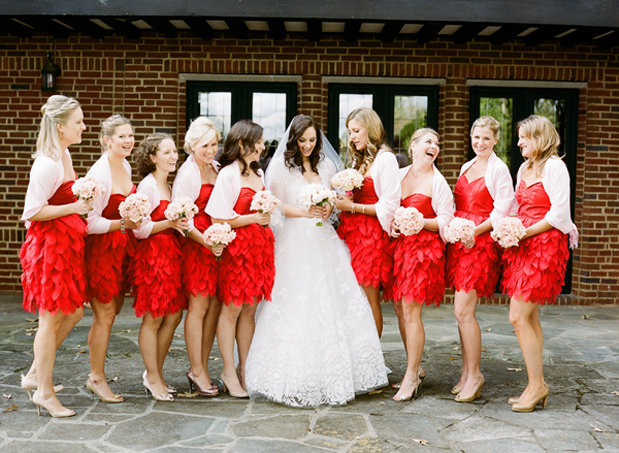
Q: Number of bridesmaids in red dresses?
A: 9